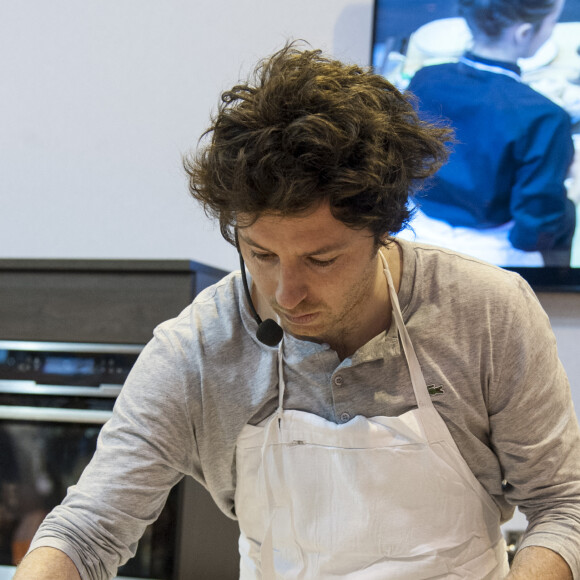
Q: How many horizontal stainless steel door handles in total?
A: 1